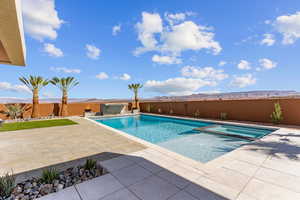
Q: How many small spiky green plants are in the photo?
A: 3